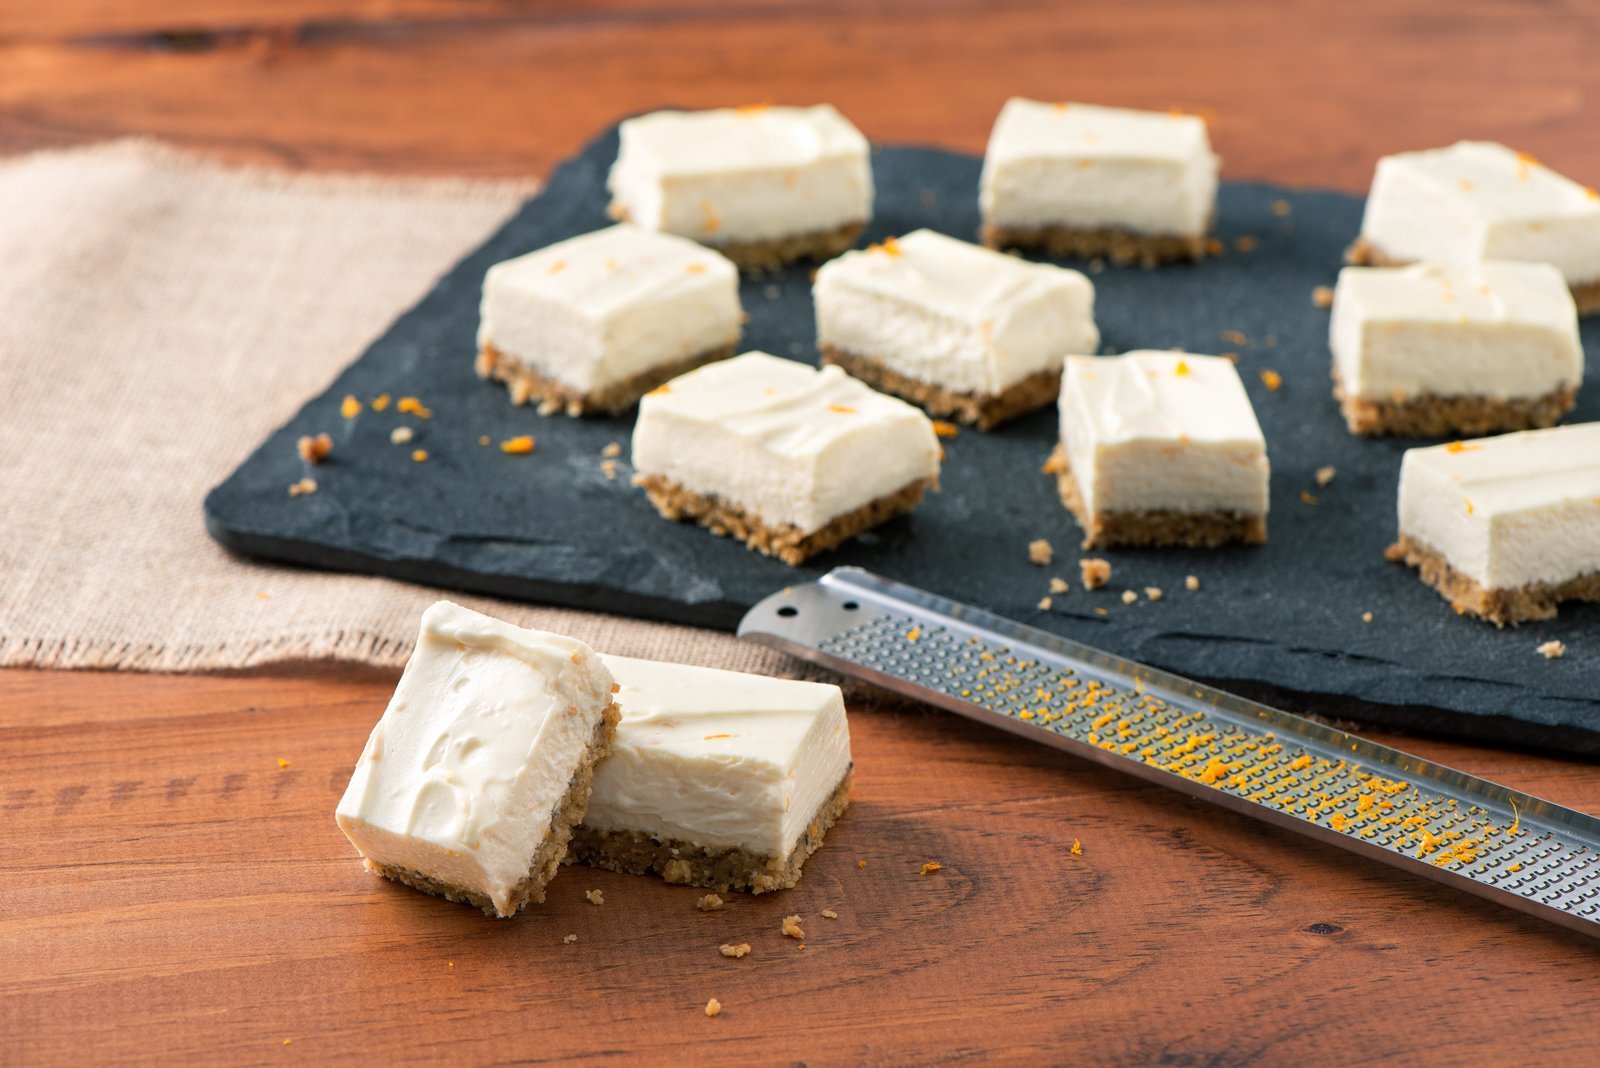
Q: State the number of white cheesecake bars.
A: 11